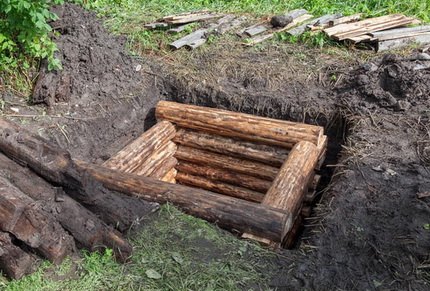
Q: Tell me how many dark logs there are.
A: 4